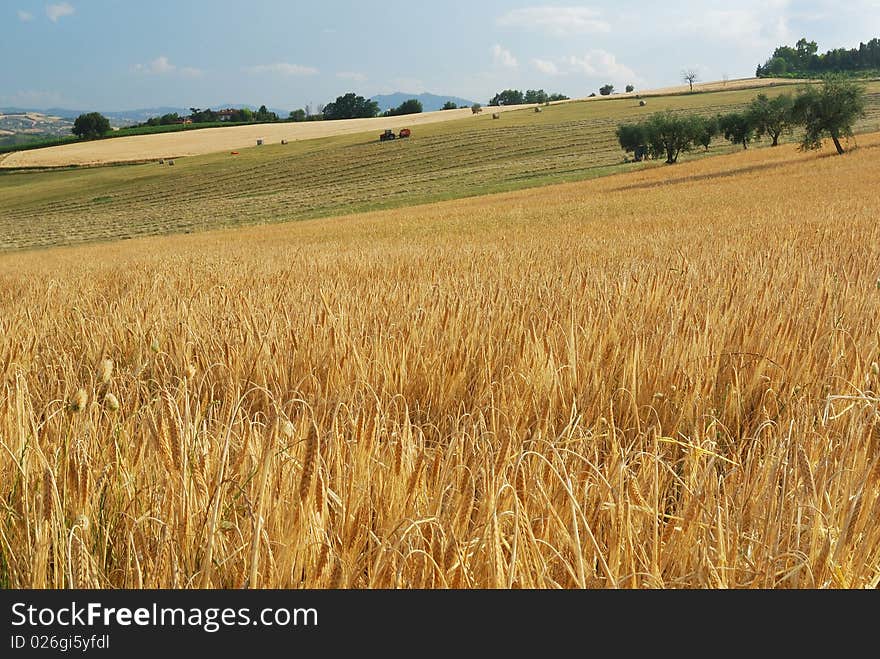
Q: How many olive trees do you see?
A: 6